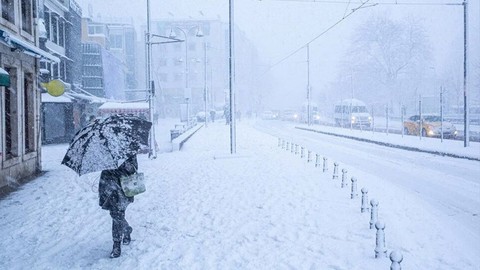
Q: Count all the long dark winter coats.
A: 1